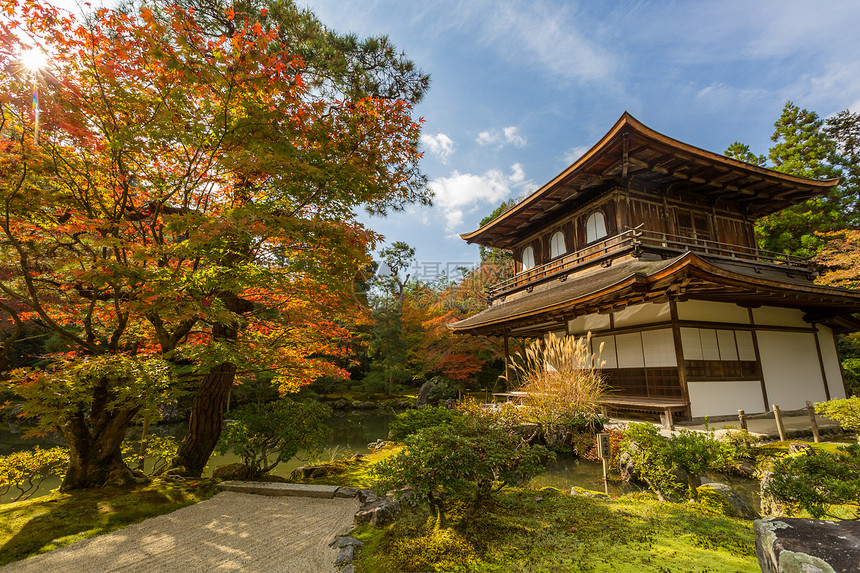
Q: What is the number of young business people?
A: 0